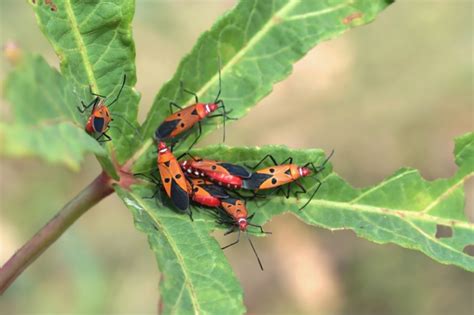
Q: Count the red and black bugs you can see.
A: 7